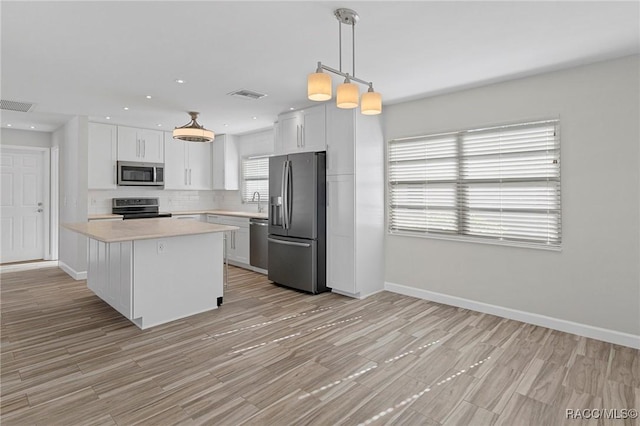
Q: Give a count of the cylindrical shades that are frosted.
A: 3